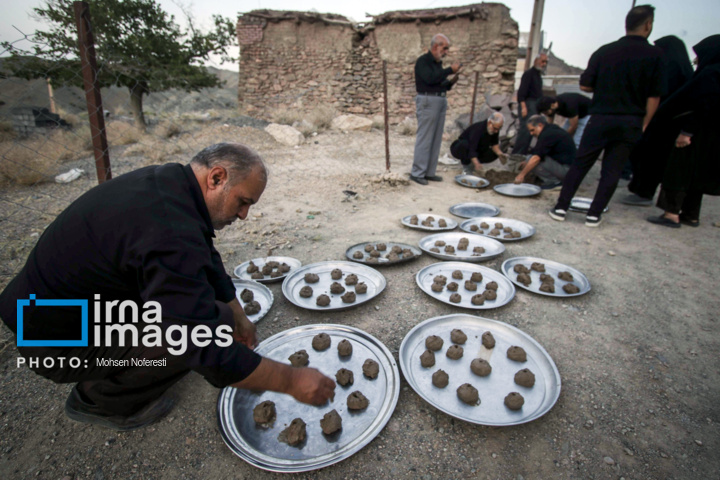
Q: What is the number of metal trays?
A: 15